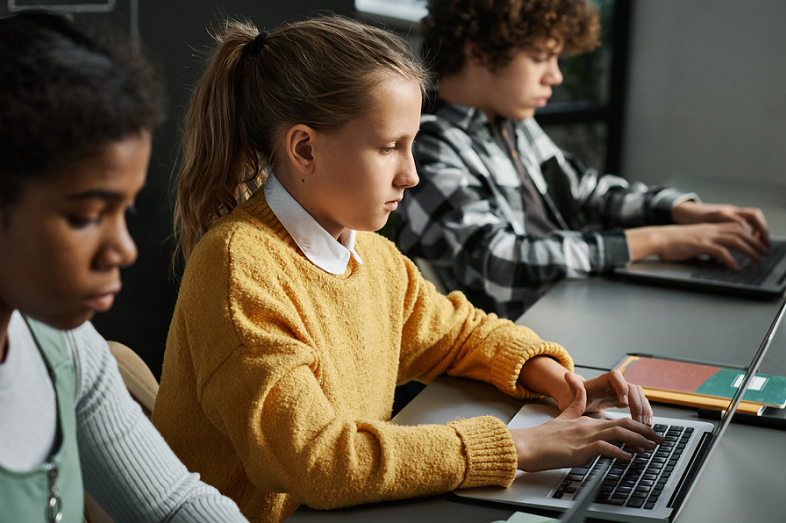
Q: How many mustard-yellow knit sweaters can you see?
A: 1